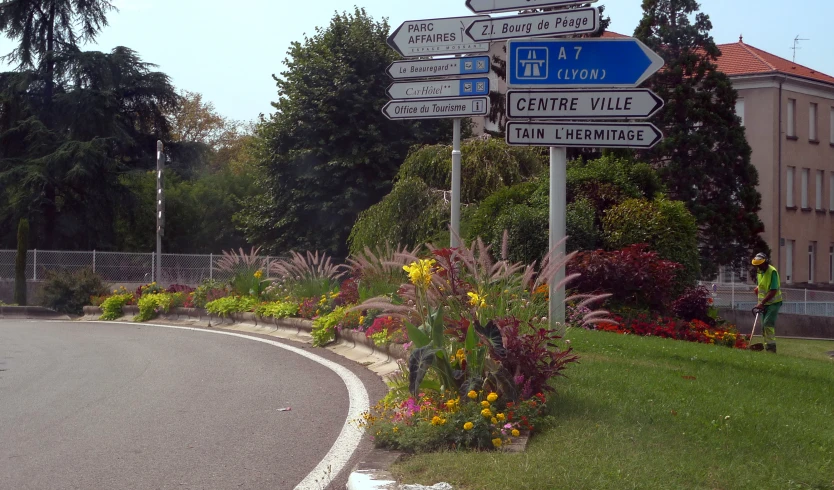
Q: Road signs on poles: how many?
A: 9